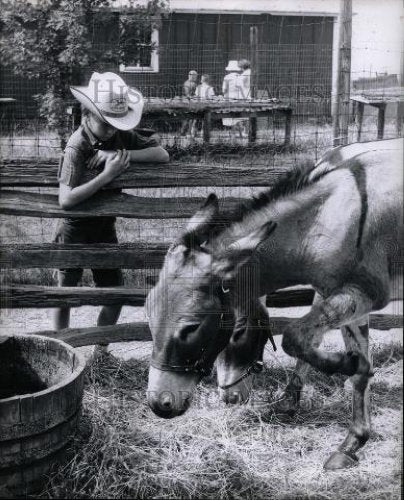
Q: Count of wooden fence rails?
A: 5